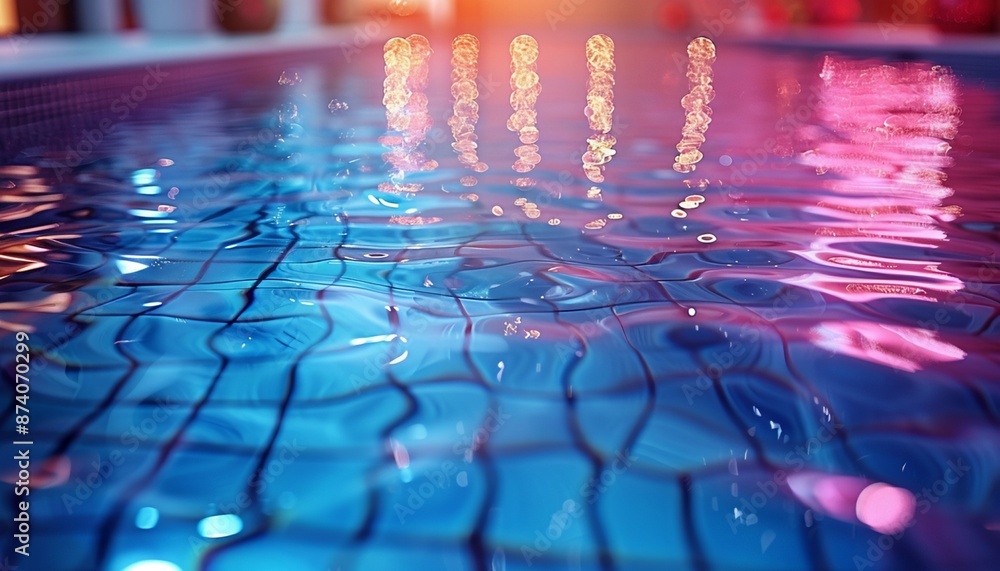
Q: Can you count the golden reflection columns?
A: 5